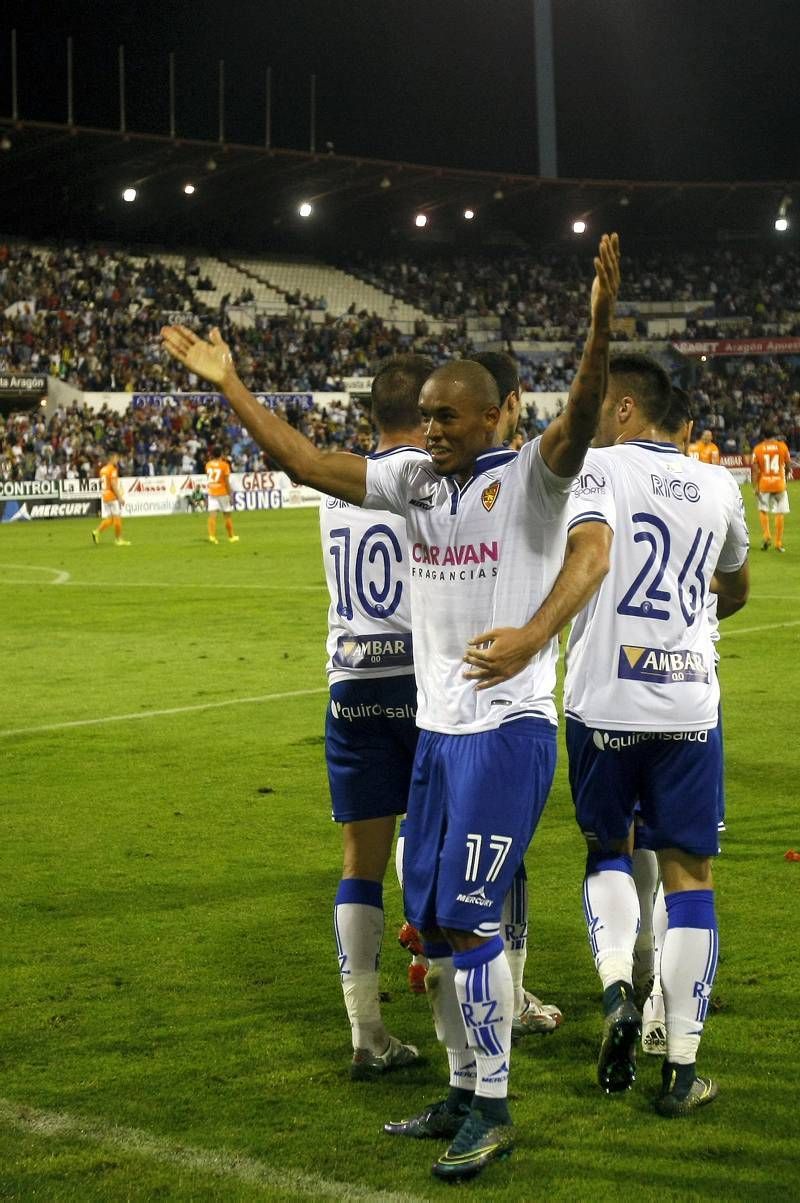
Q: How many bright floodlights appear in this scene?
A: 7